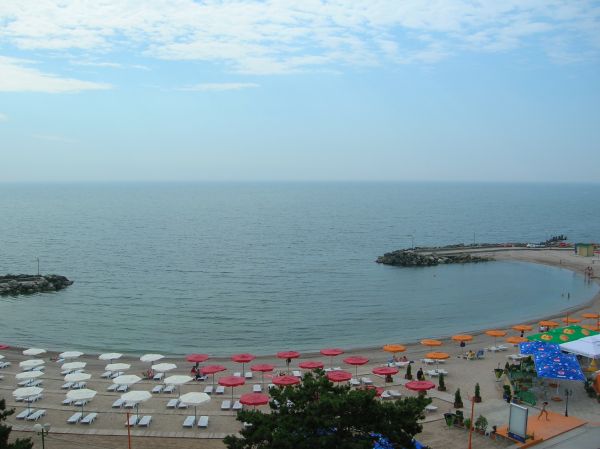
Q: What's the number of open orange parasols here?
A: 11